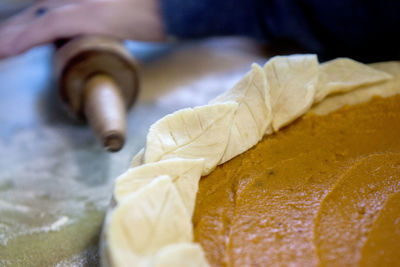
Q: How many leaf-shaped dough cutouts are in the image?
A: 7